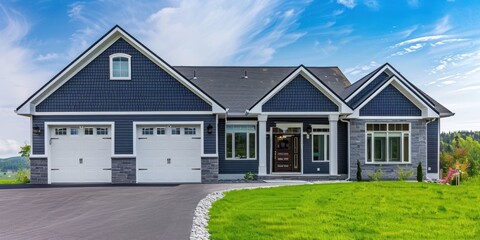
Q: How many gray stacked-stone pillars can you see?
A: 3